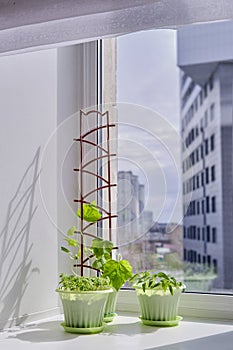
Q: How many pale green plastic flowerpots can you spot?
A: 3